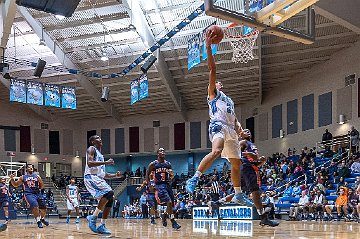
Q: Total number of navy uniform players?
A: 5